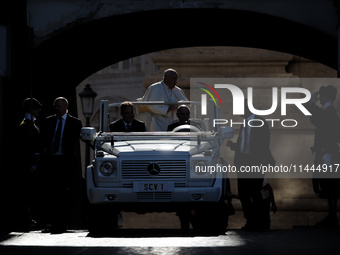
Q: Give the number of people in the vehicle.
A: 3